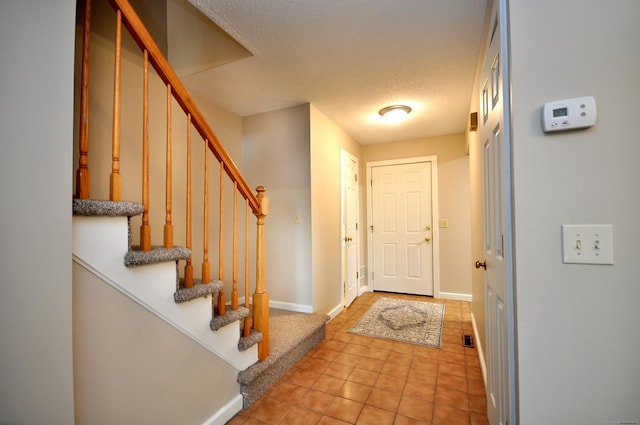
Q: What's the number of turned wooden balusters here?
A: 9